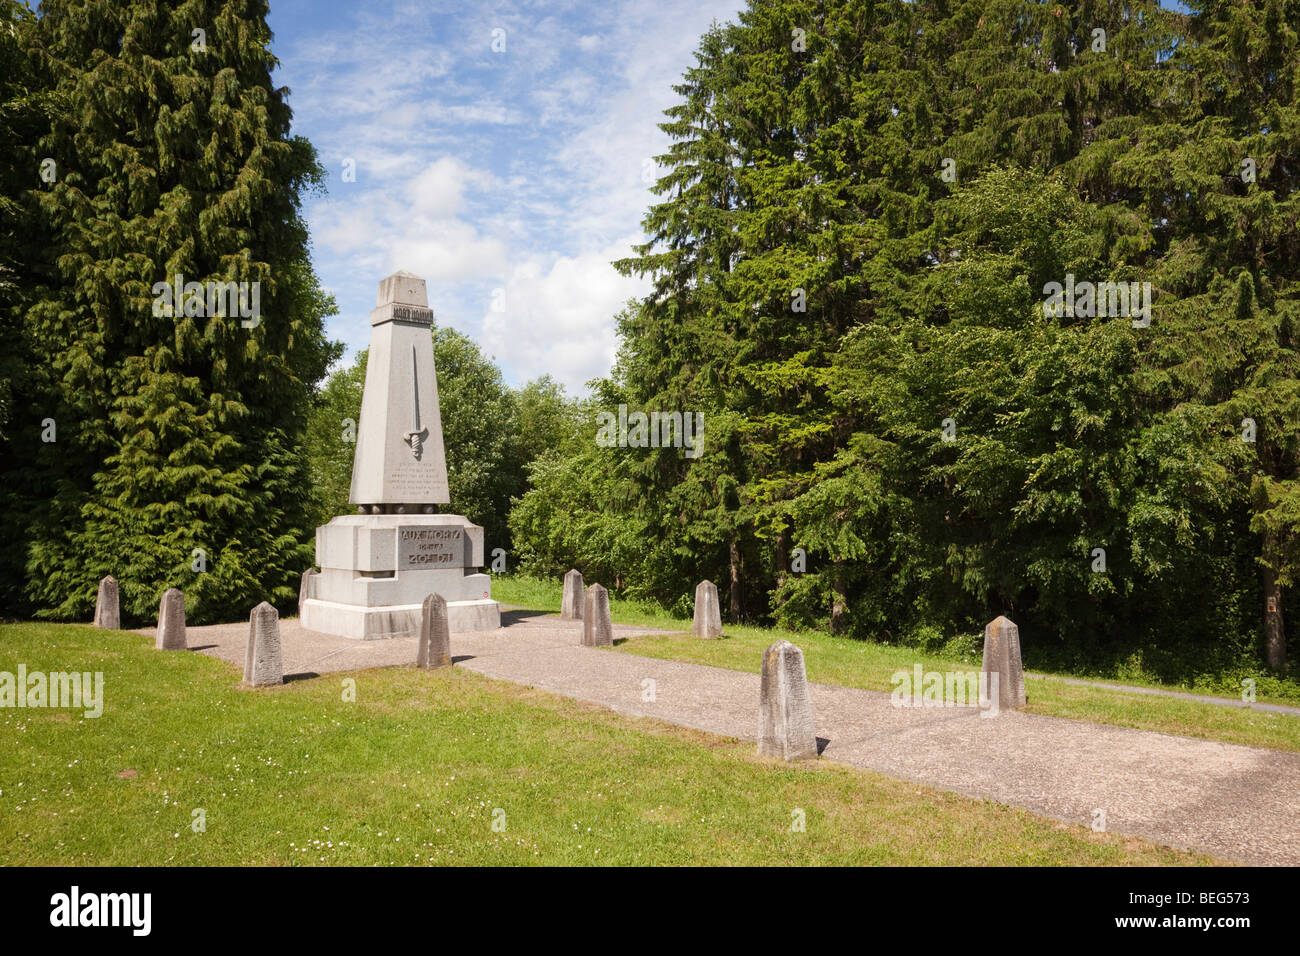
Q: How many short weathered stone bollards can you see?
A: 10